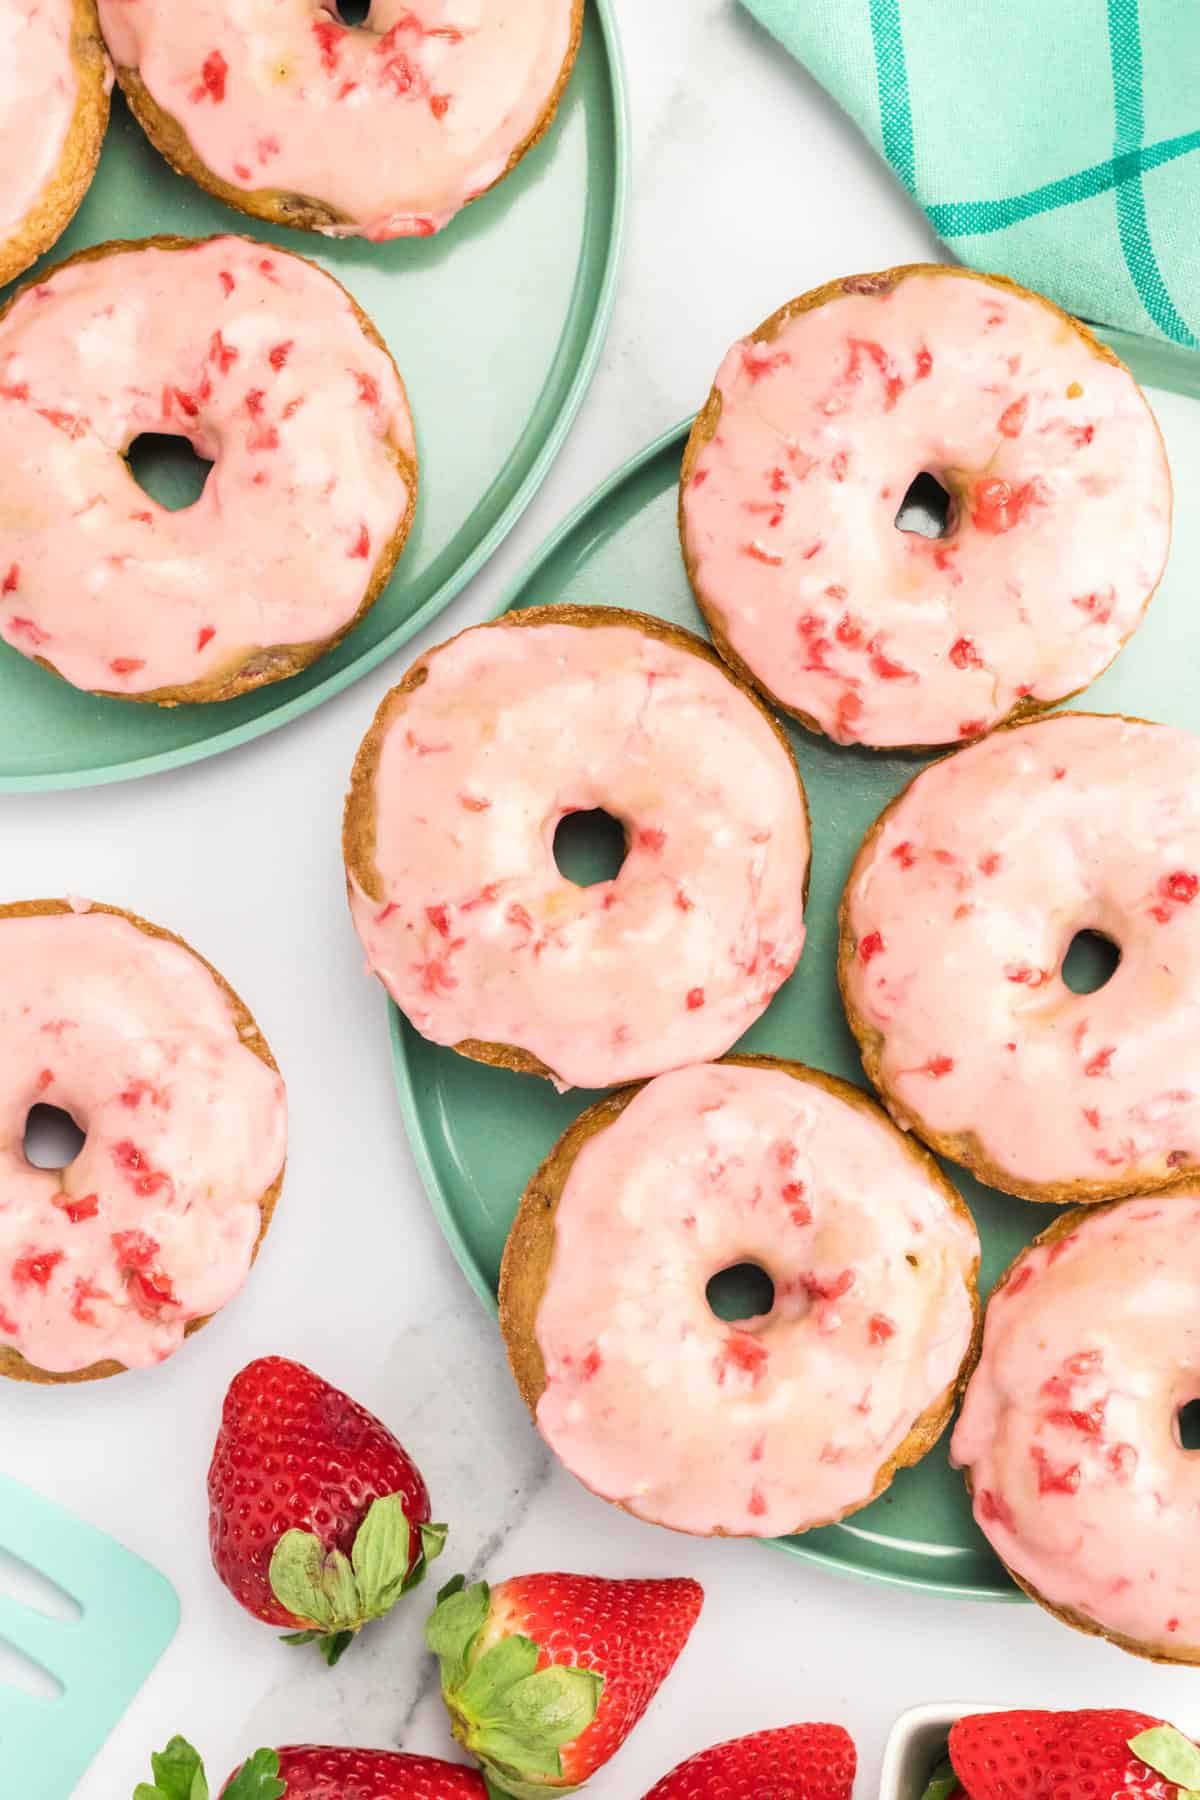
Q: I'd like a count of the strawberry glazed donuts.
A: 9